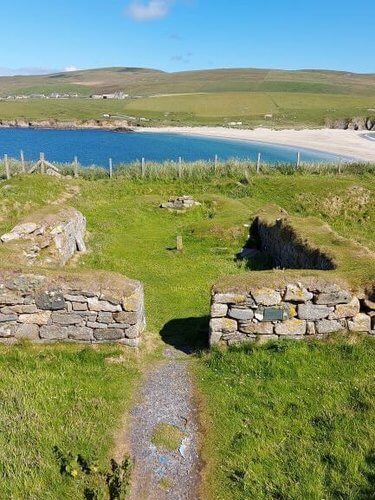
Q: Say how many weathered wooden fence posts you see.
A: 11